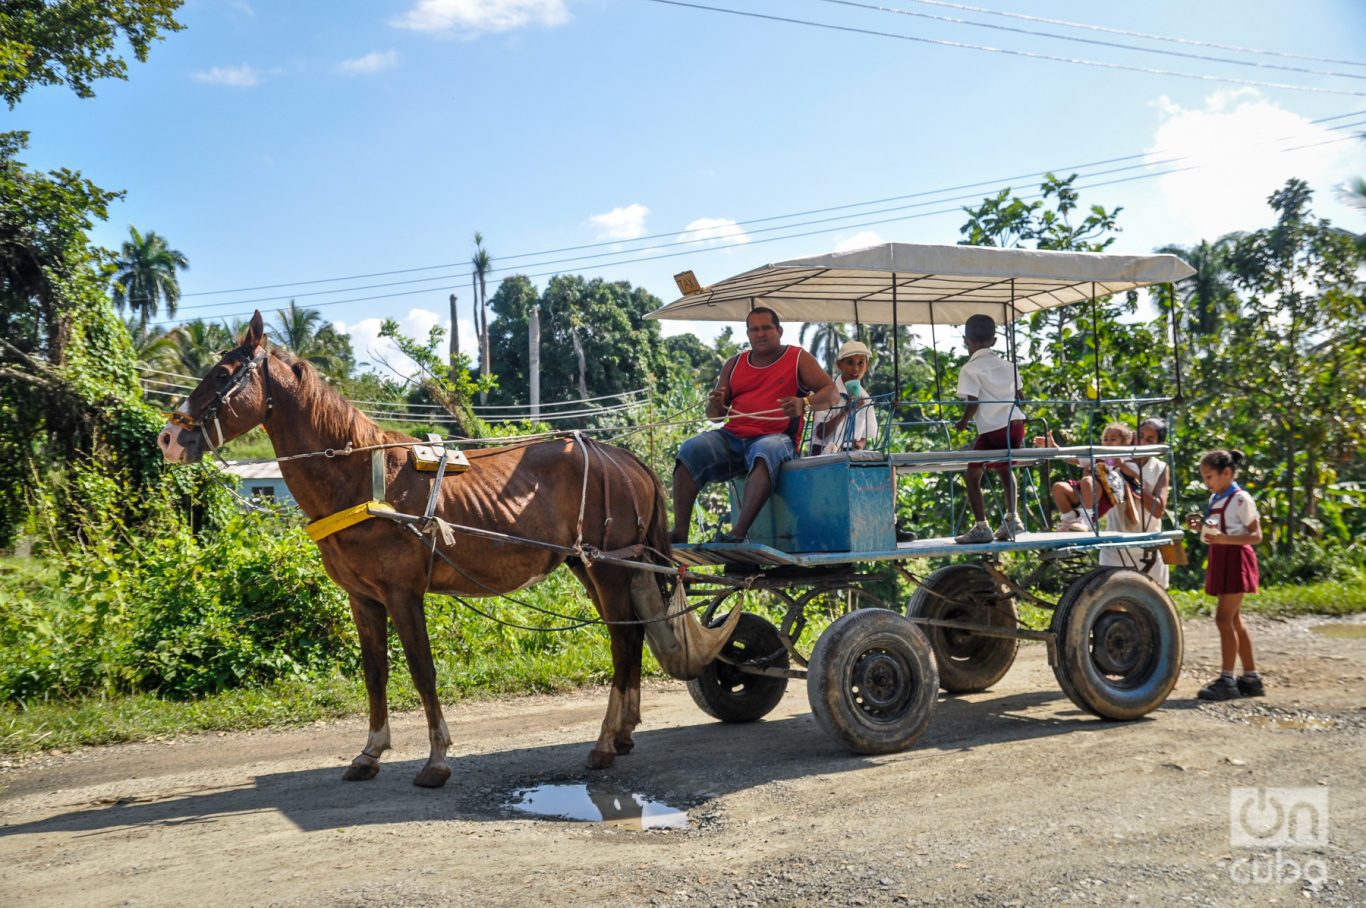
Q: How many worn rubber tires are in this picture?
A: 4